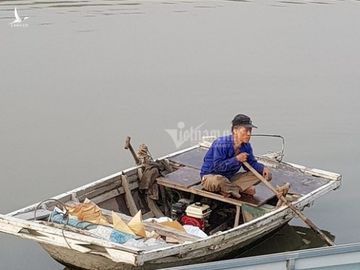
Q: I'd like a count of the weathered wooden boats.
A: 1